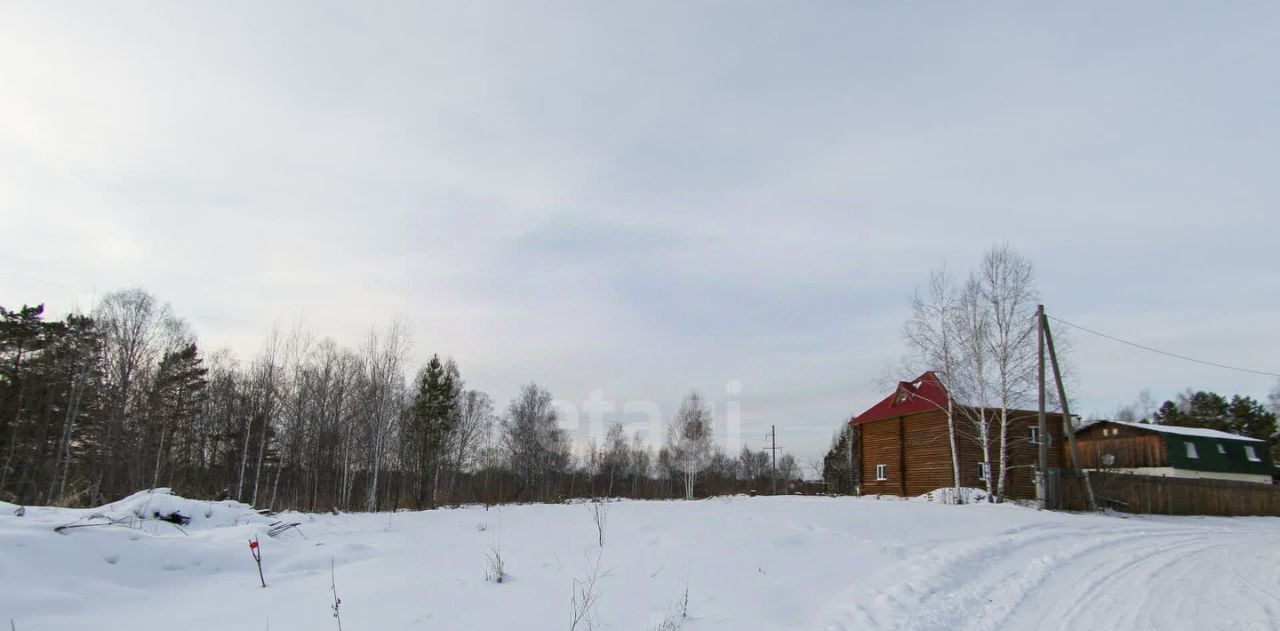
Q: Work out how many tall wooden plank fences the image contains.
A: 1